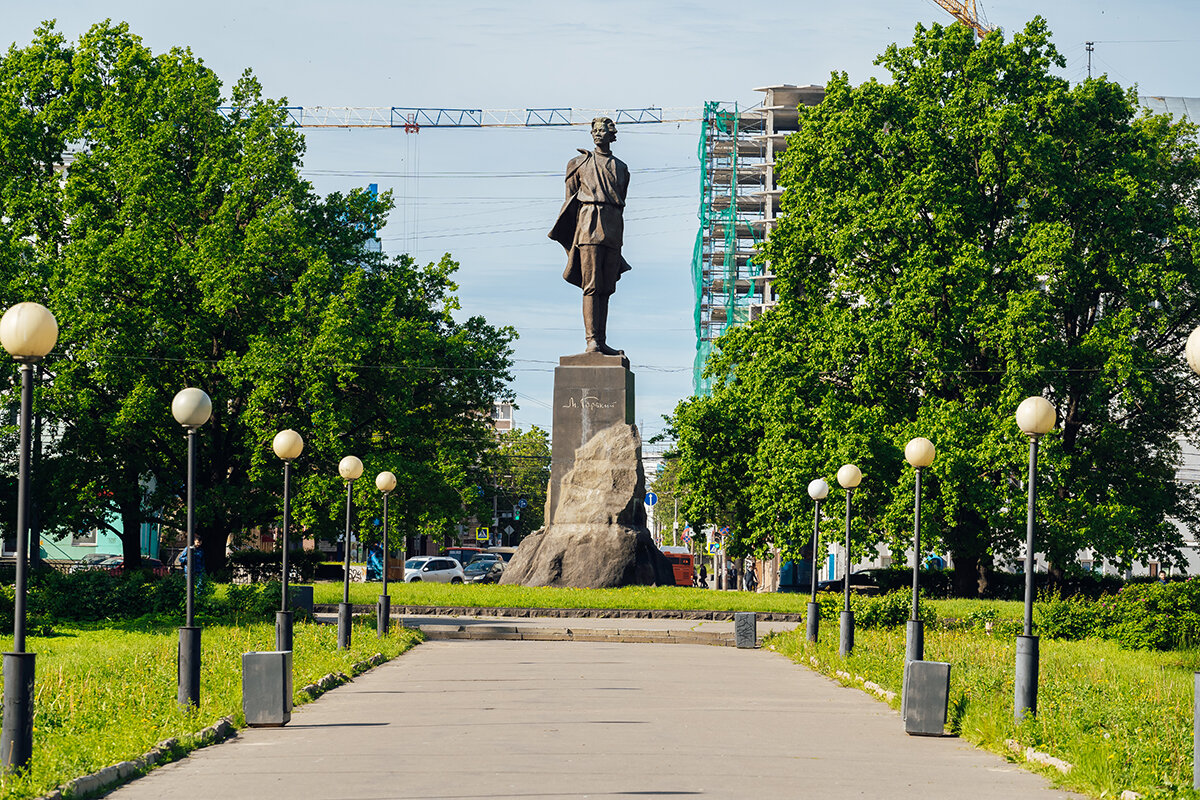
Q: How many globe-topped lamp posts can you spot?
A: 10